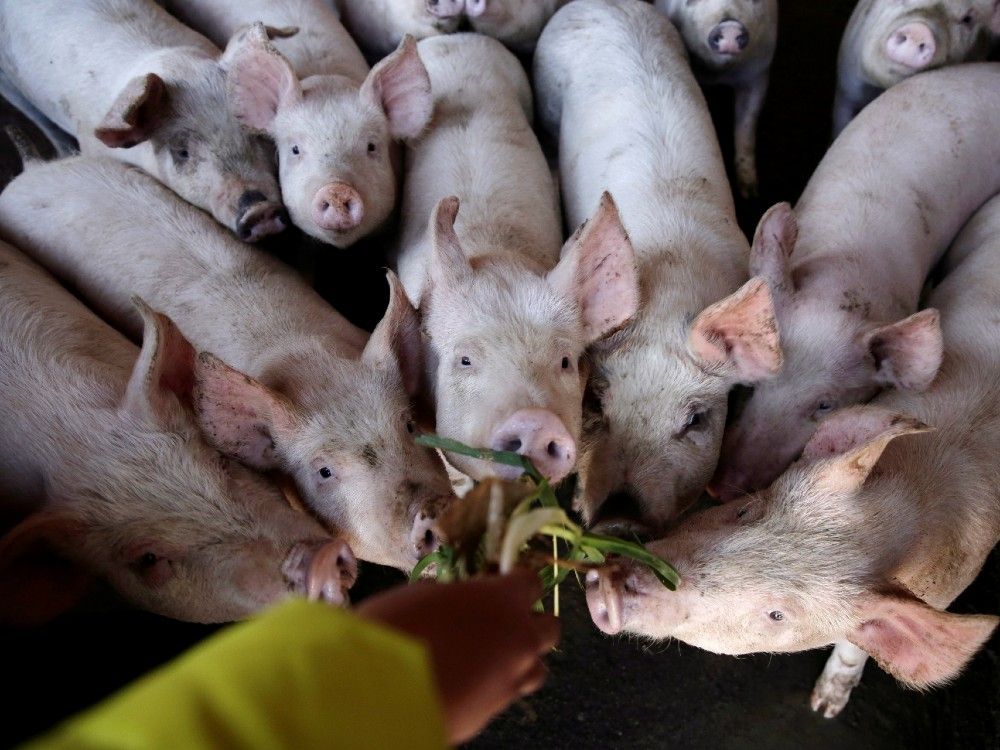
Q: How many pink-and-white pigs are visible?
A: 12